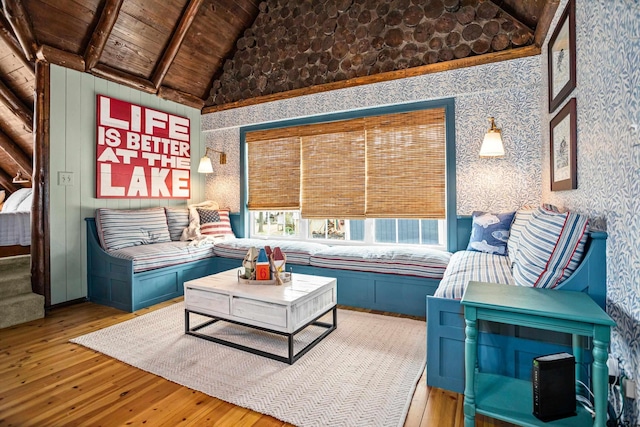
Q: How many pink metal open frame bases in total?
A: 0